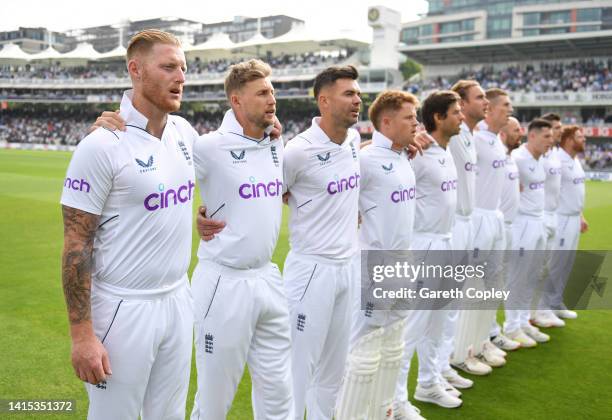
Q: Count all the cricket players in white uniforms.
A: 11